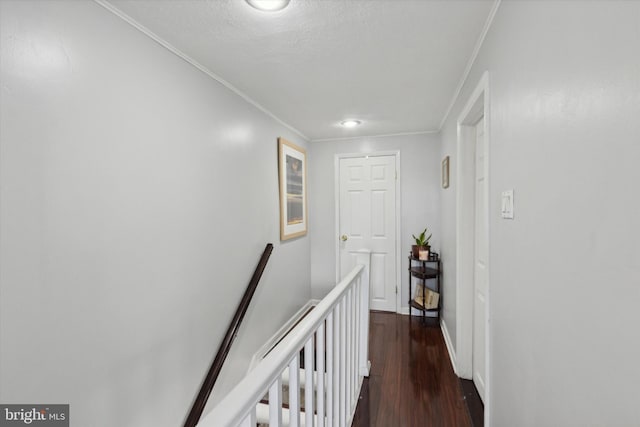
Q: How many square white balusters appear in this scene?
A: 11